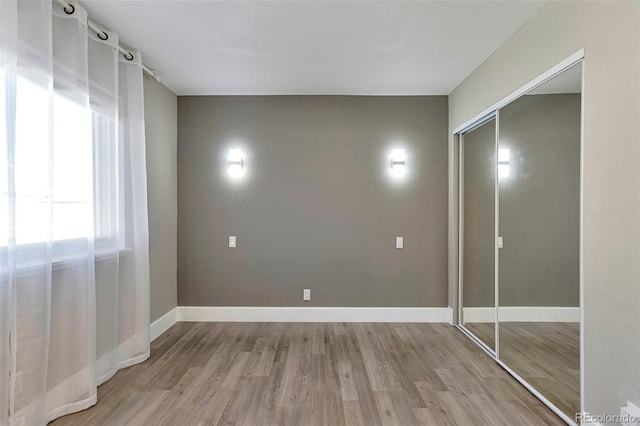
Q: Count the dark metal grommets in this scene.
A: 3